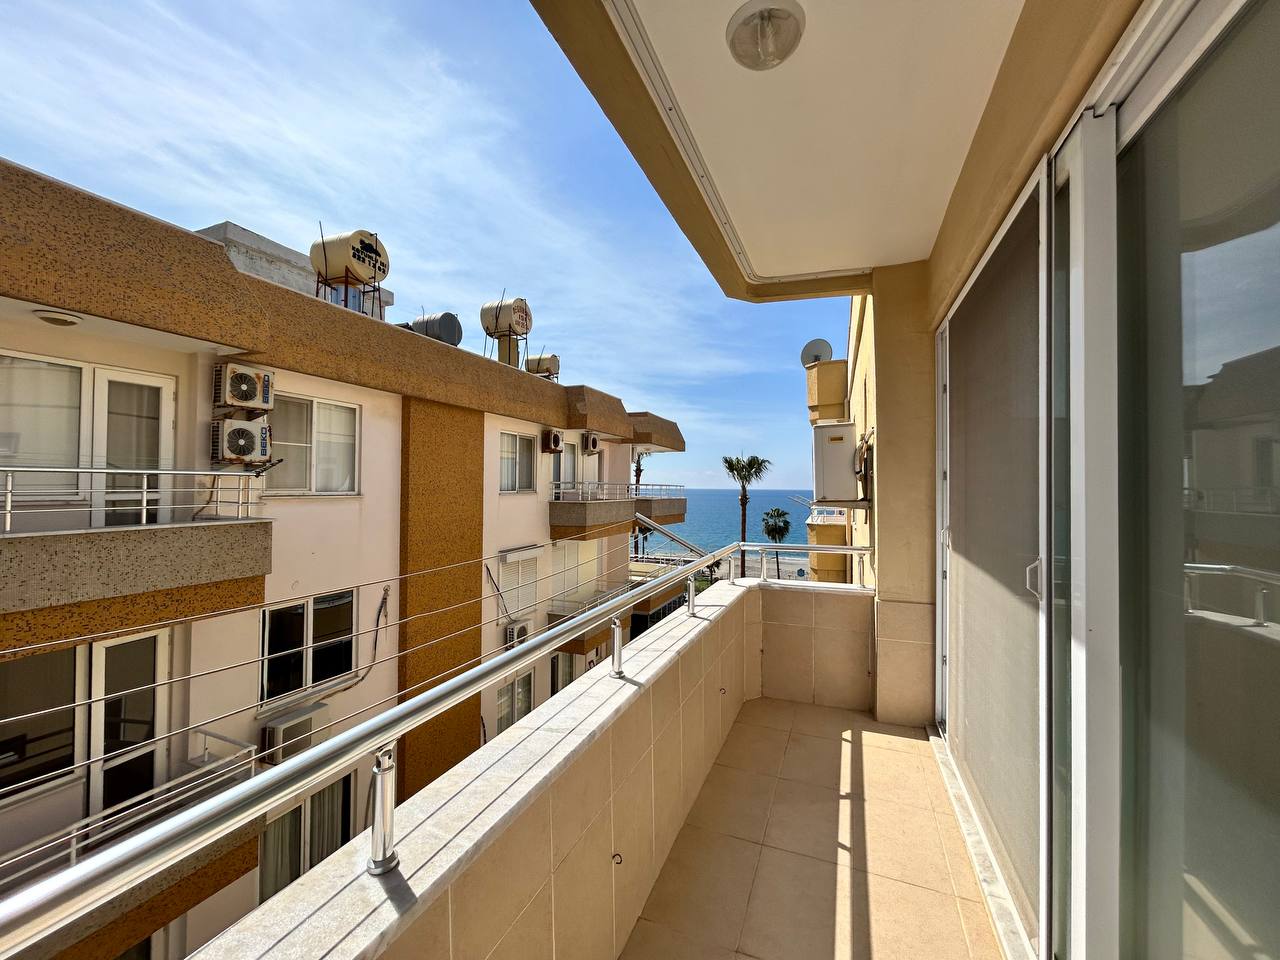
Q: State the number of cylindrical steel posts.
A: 6